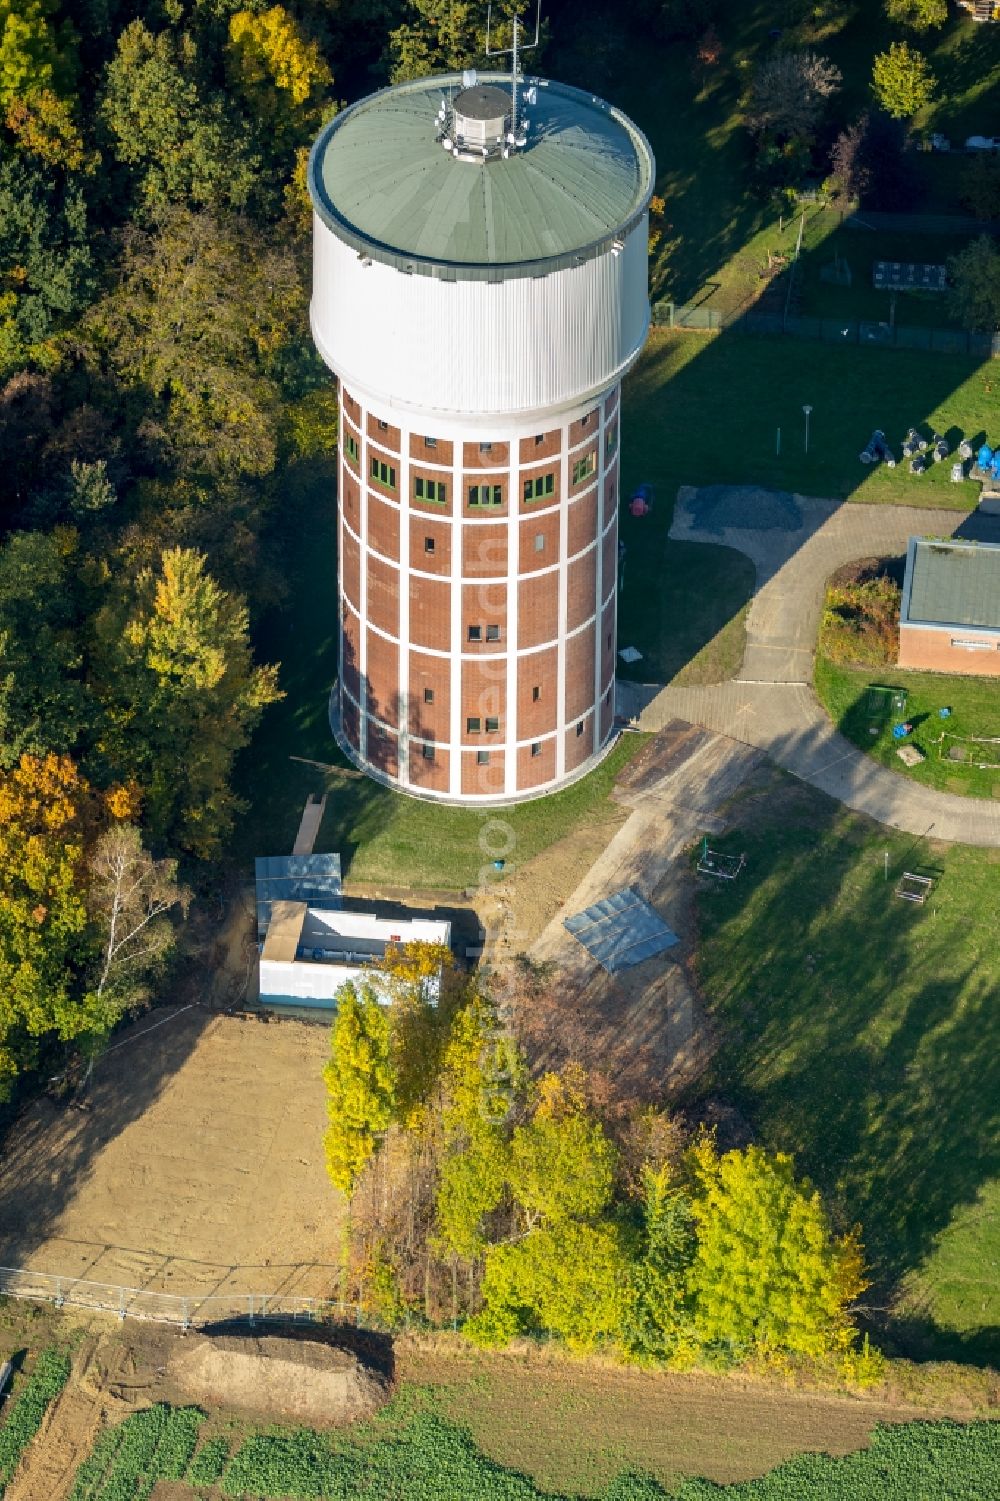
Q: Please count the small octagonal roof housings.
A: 1